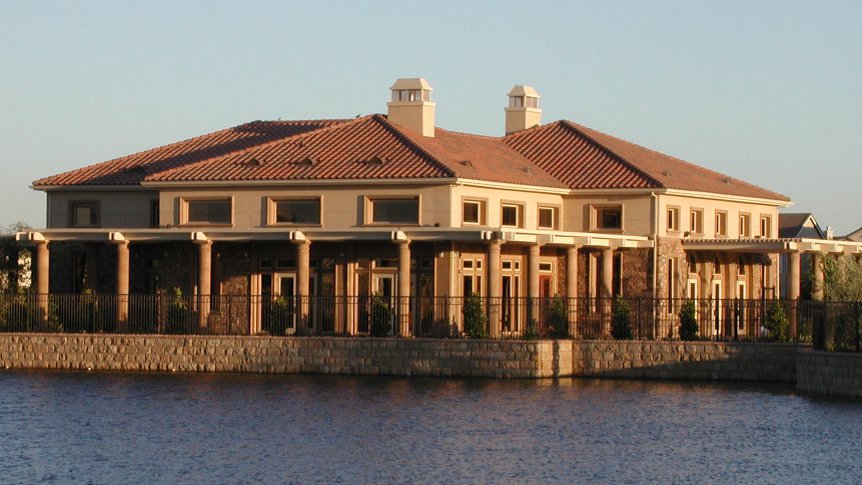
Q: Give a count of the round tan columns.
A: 11